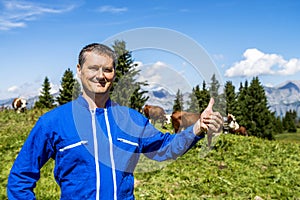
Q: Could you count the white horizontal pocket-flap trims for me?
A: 2